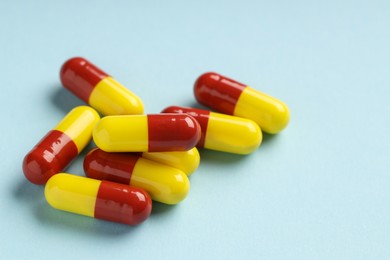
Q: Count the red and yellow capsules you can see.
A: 8